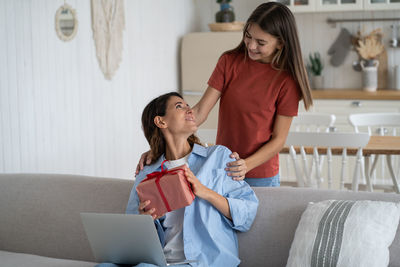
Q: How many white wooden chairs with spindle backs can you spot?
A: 3